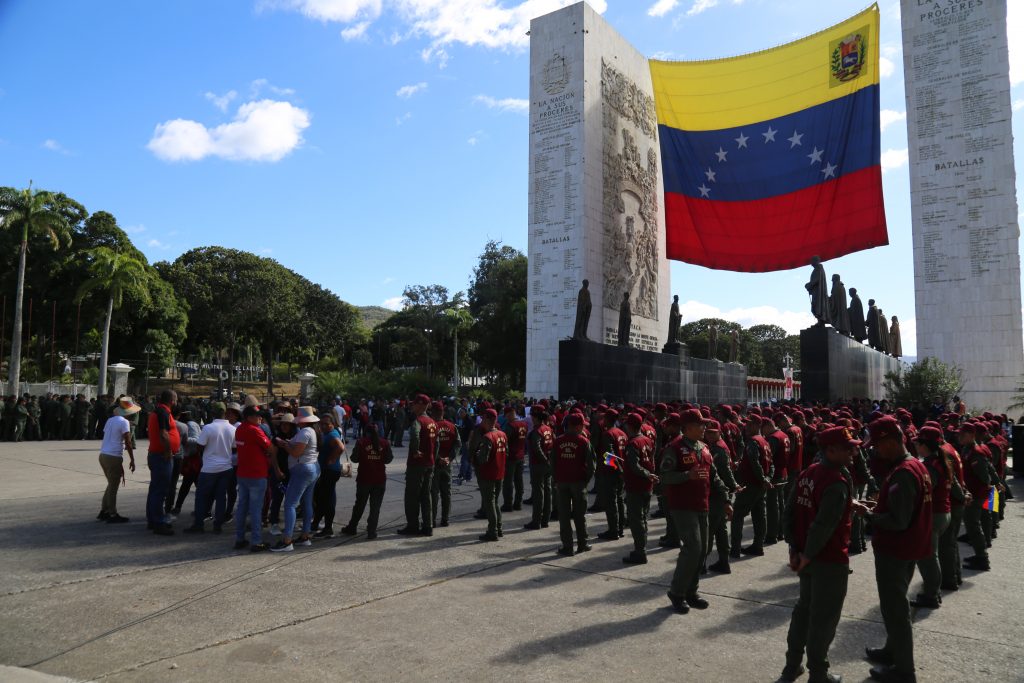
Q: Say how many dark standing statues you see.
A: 11